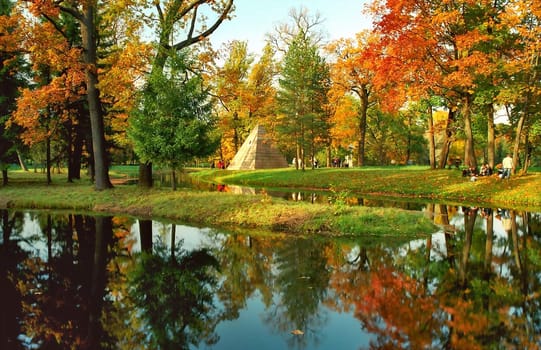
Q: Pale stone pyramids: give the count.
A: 1